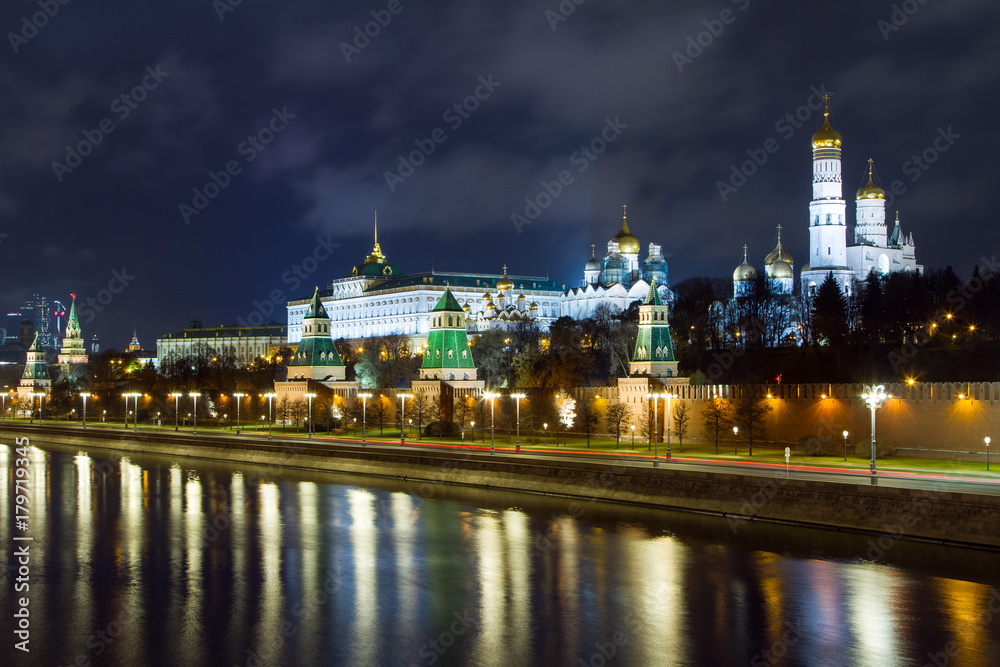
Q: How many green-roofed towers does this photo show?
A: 5